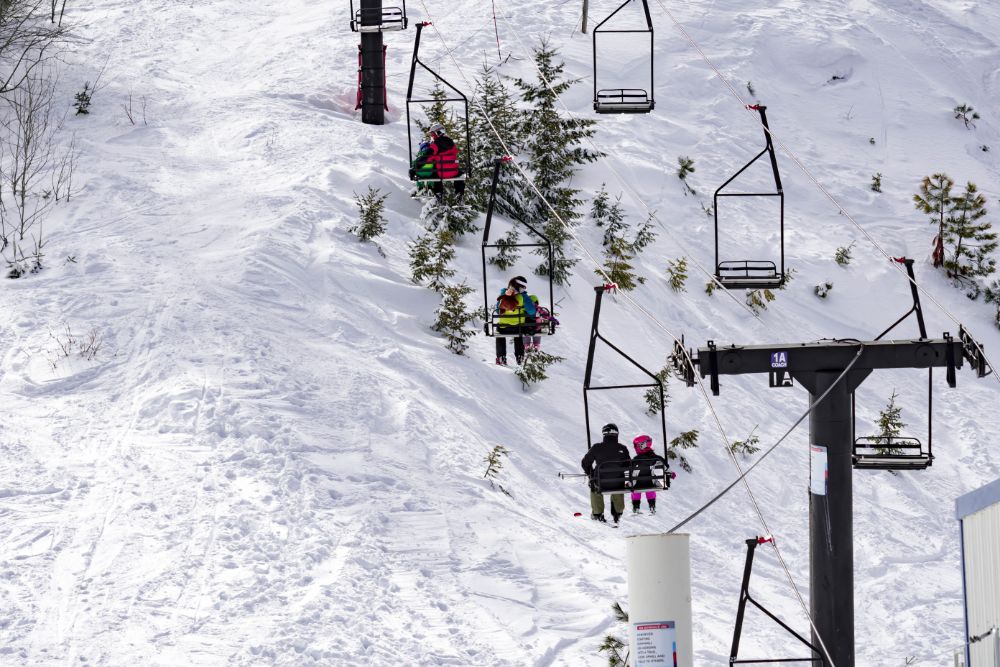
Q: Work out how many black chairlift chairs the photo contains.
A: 8